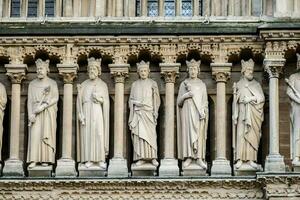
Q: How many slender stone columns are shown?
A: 6